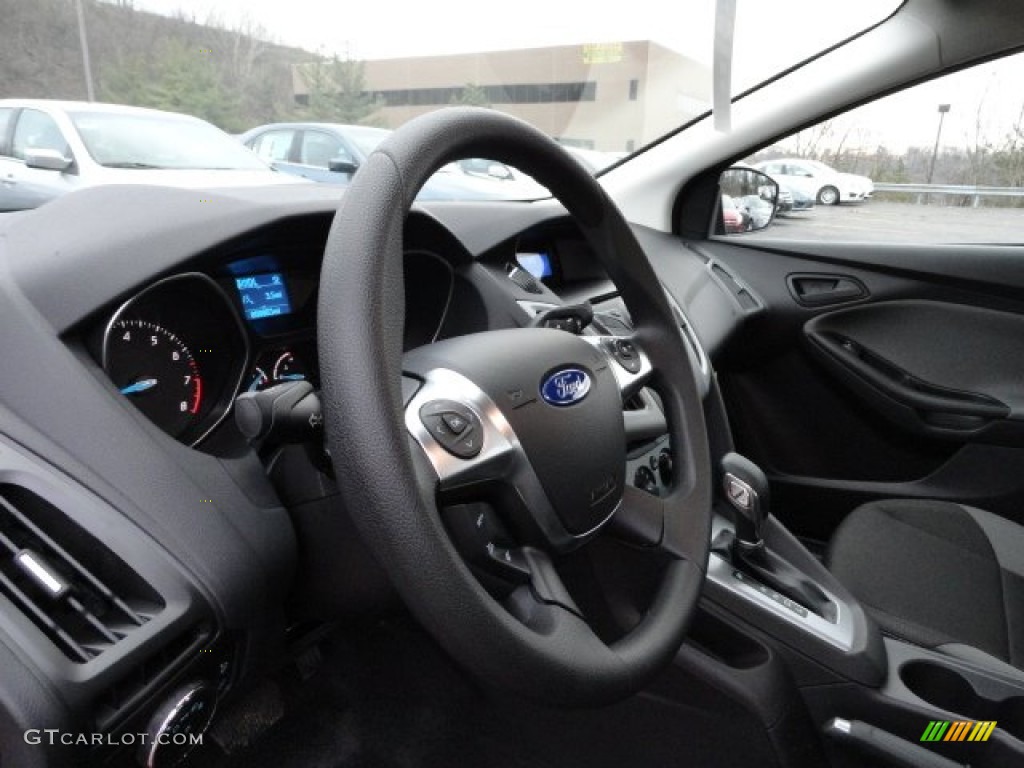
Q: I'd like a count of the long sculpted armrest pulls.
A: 1